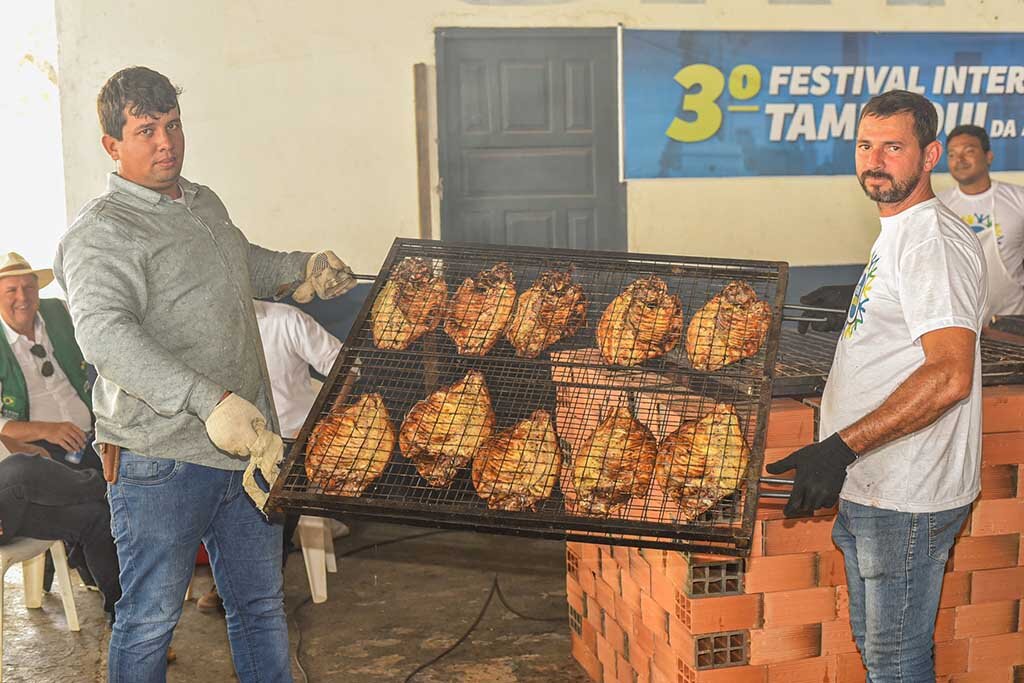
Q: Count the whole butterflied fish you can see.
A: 10